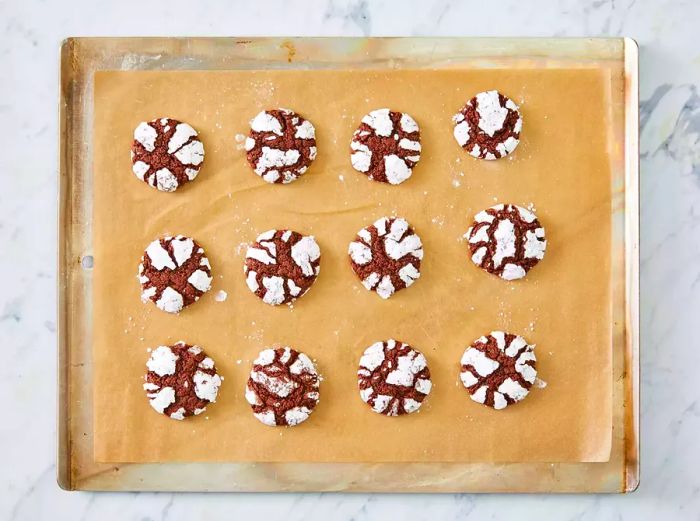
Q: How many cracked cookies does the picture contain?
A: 12